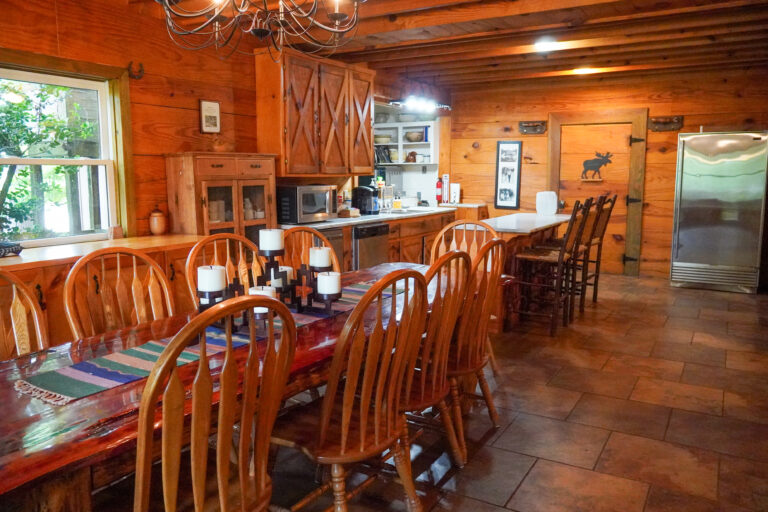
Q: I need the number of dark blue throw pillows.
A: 0